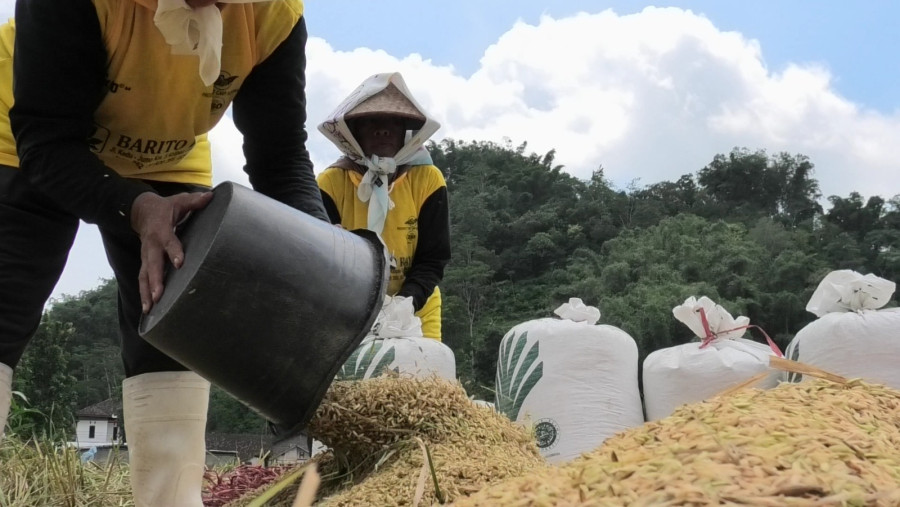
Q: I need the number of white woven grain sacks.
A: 4